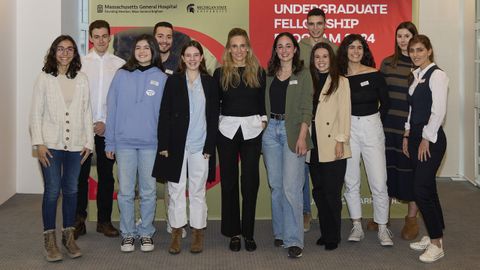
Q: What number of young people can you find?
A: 12